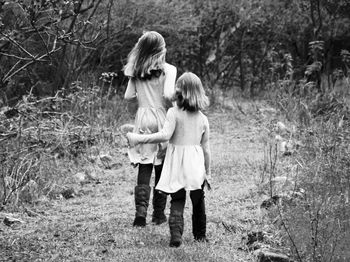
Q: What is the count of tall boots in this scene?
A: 4